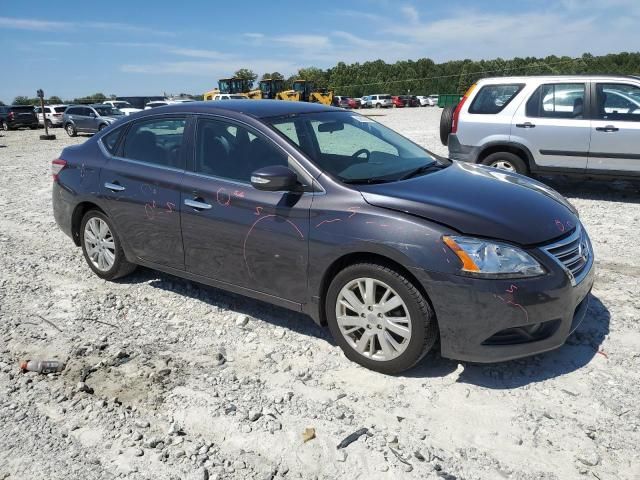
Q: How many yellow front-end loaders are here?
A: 3